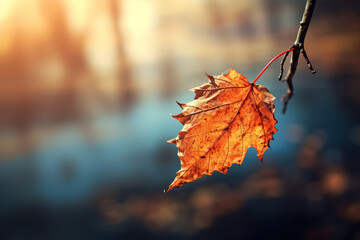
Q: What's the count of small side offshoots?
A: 2